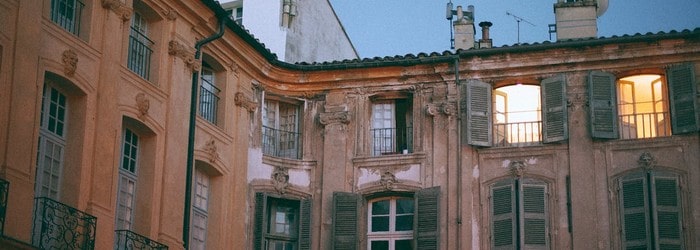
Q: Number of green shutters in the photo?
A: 12